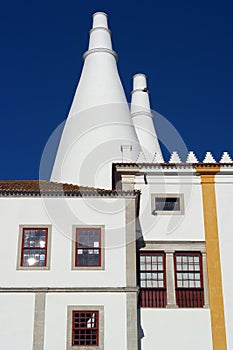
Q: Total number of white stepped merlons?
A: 6